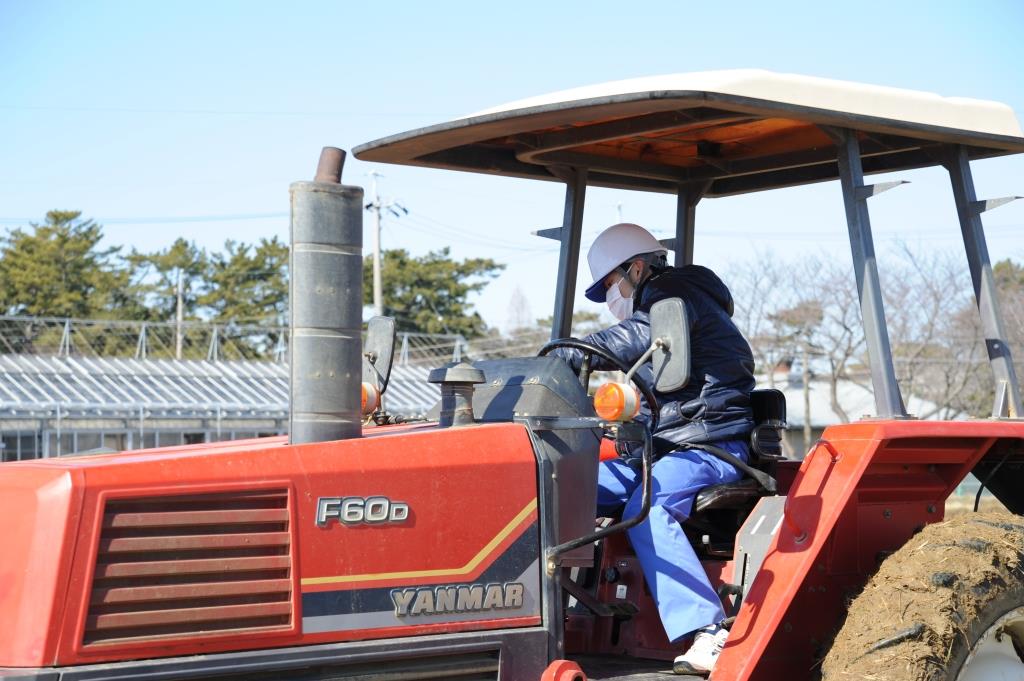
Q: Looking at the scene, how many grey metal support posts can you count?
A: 4